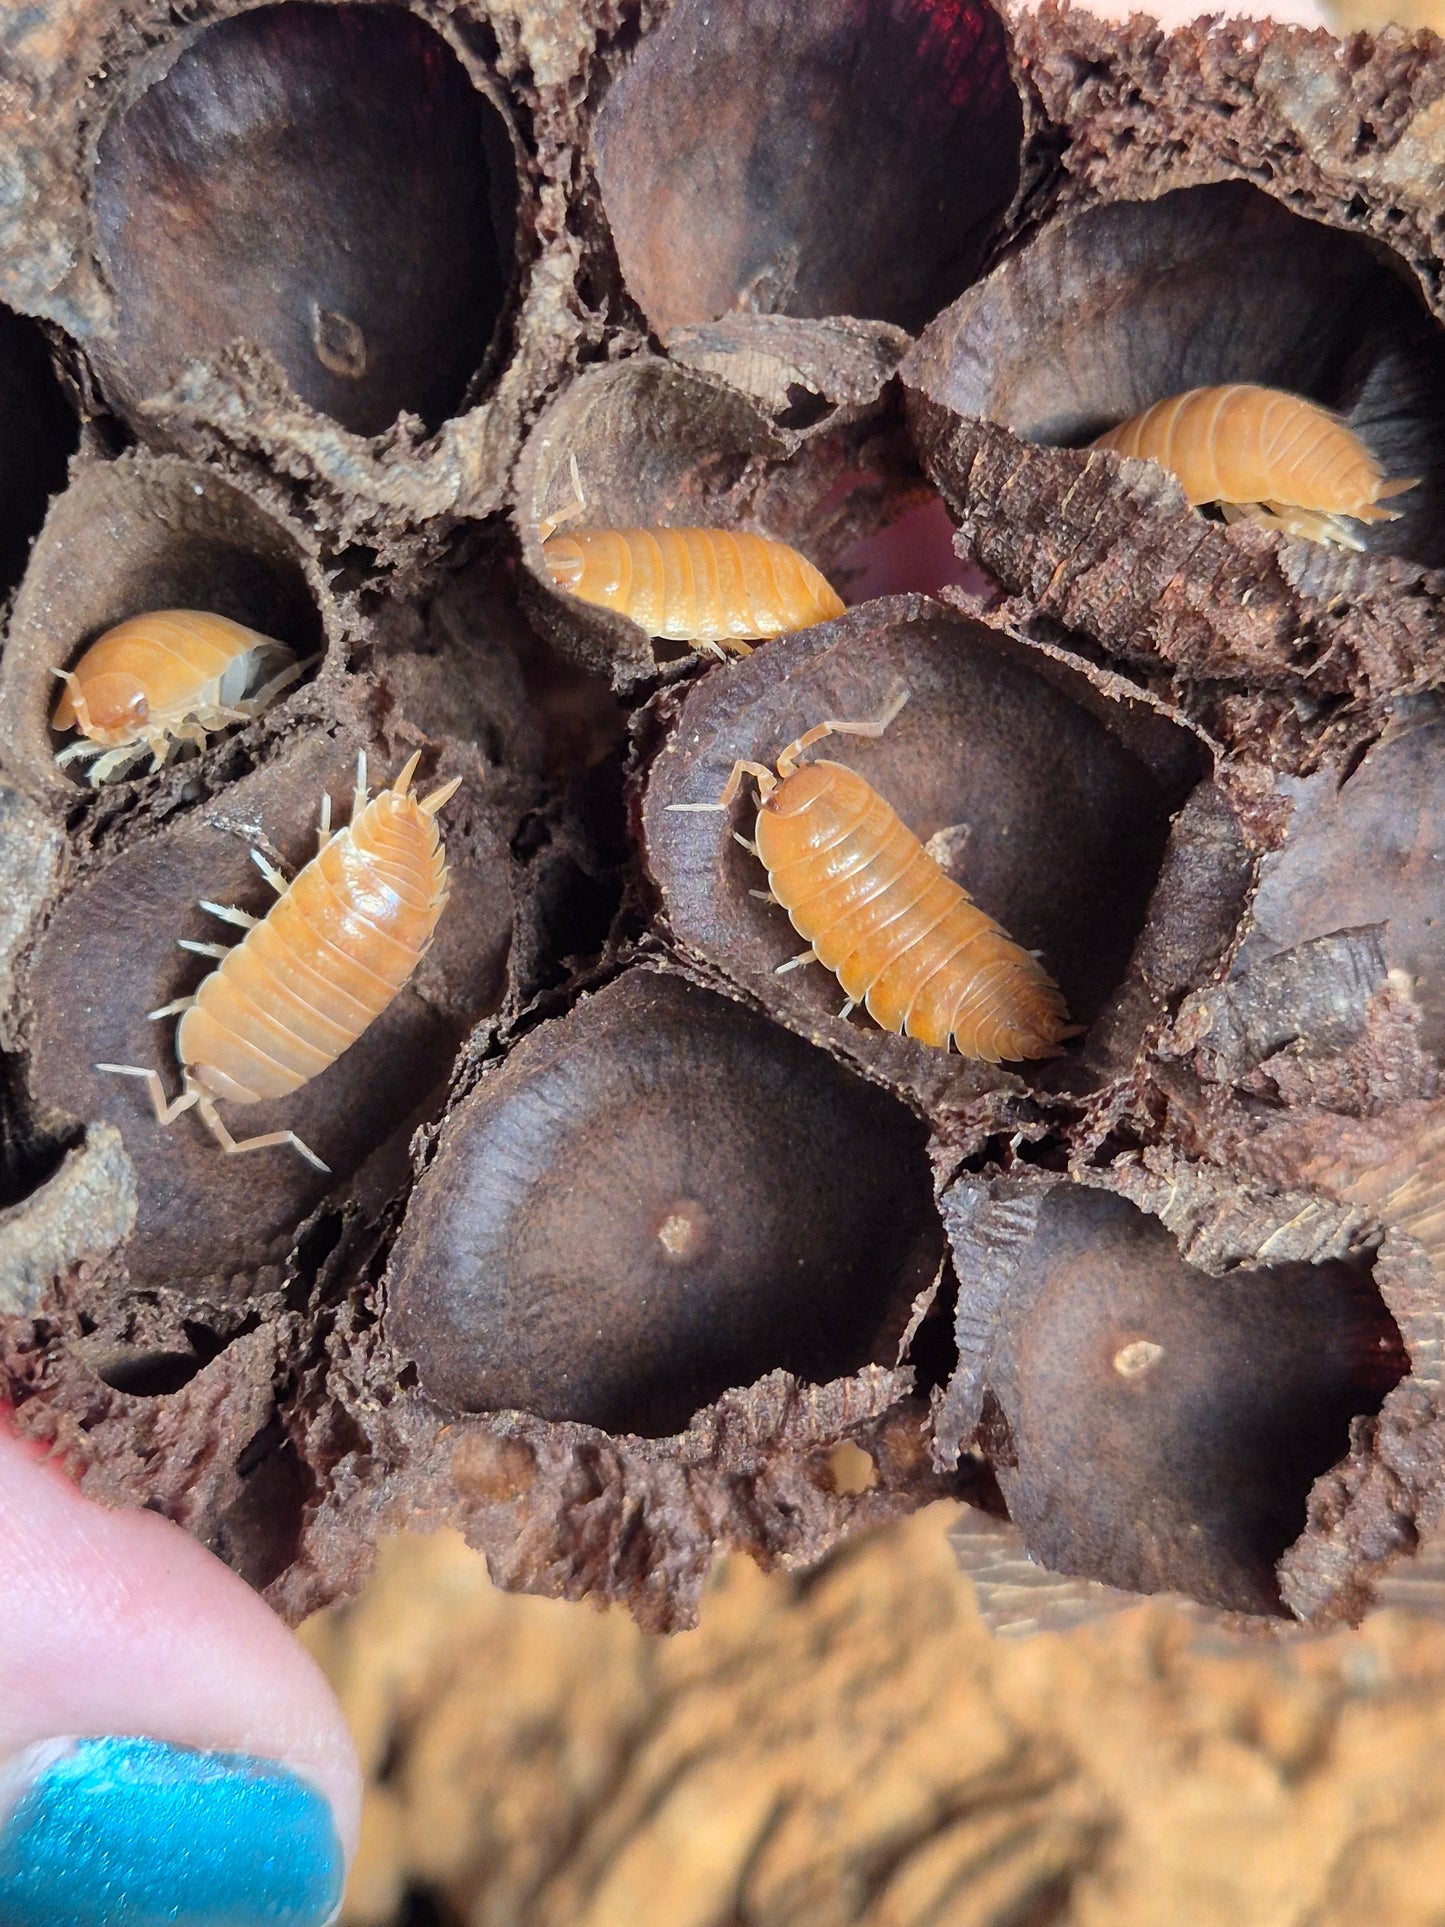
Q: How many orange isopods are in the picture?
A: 5